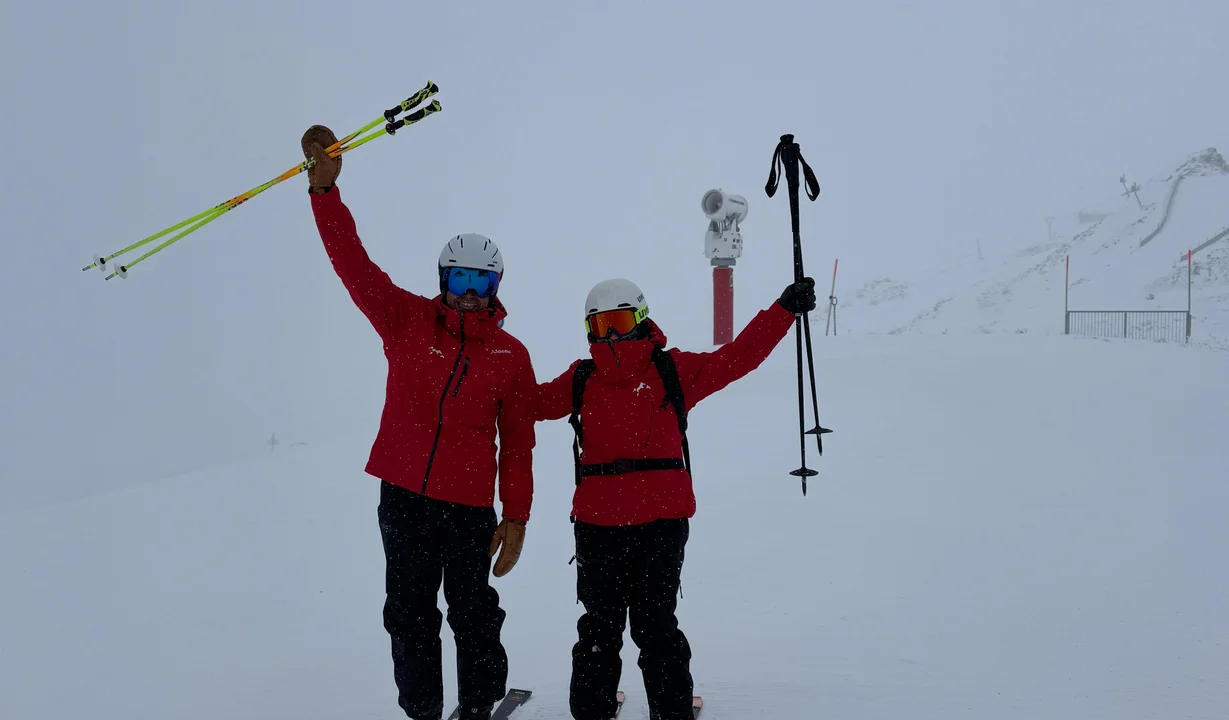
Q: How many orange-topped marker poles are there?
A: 3